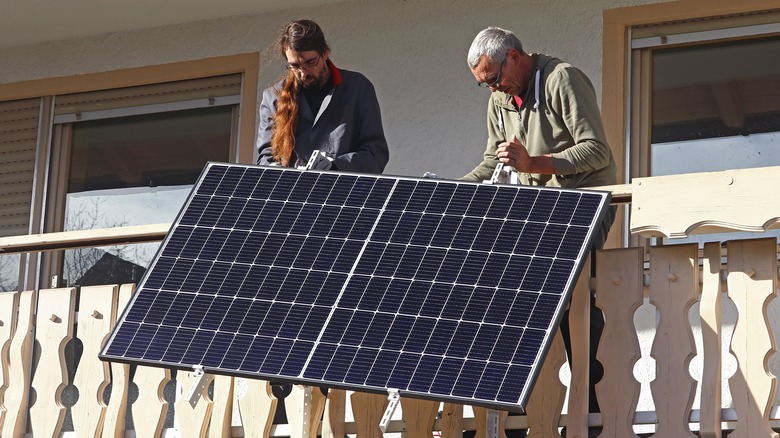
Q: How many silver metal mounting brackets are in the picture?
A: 4